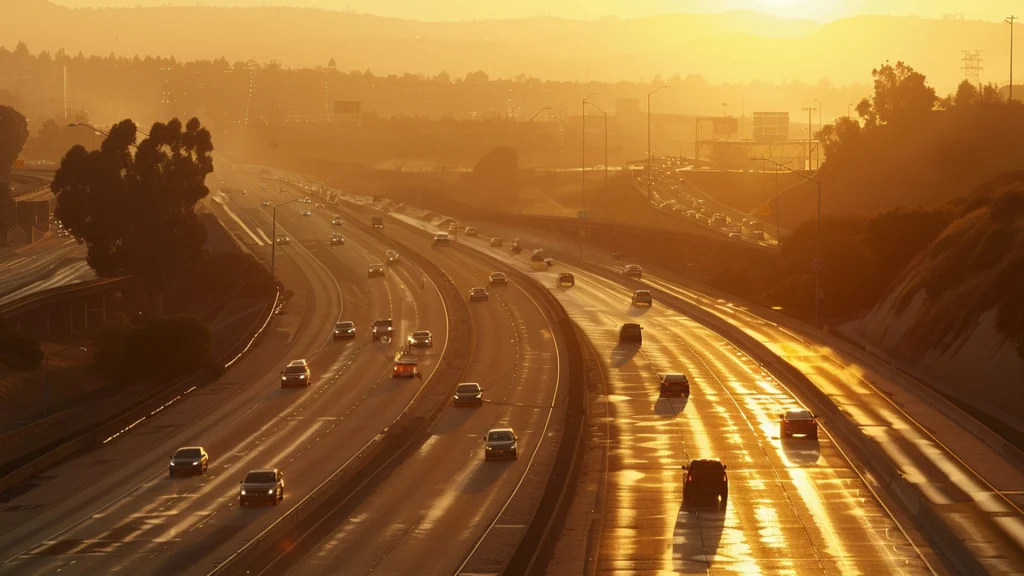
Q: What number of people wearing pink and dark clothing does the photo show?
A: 0